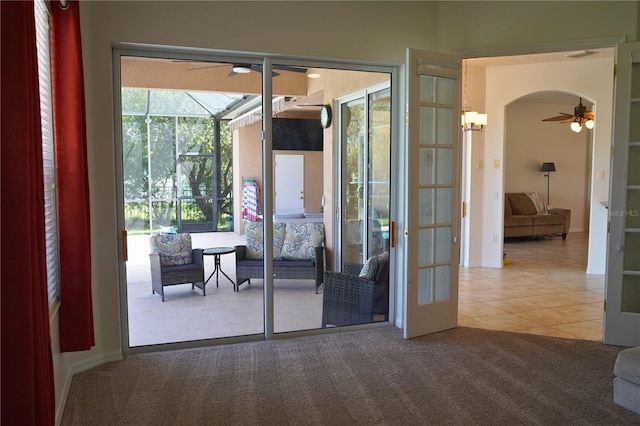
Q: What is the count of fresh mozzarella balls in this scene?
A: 0